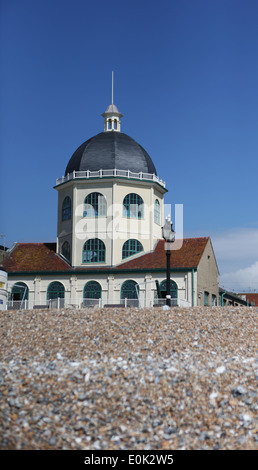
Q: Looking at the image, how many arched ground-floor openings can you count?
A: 5